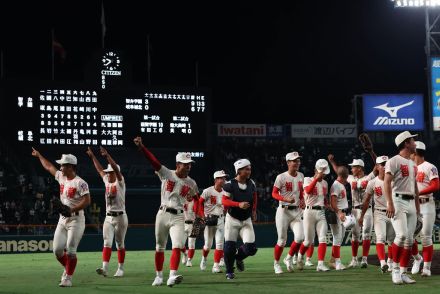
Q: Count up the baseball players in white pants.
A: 13